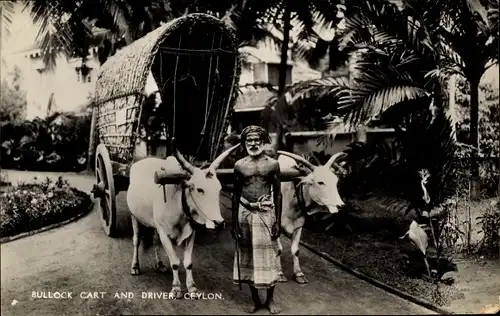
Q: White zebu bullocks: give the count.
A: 2